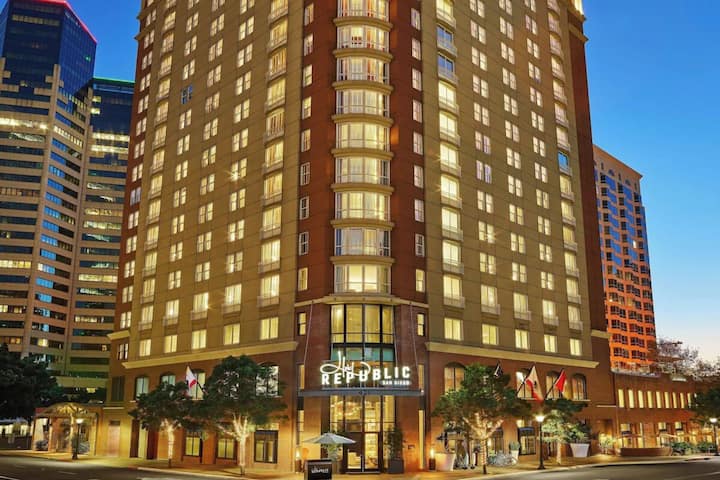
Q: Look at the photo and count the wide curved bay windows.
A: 9